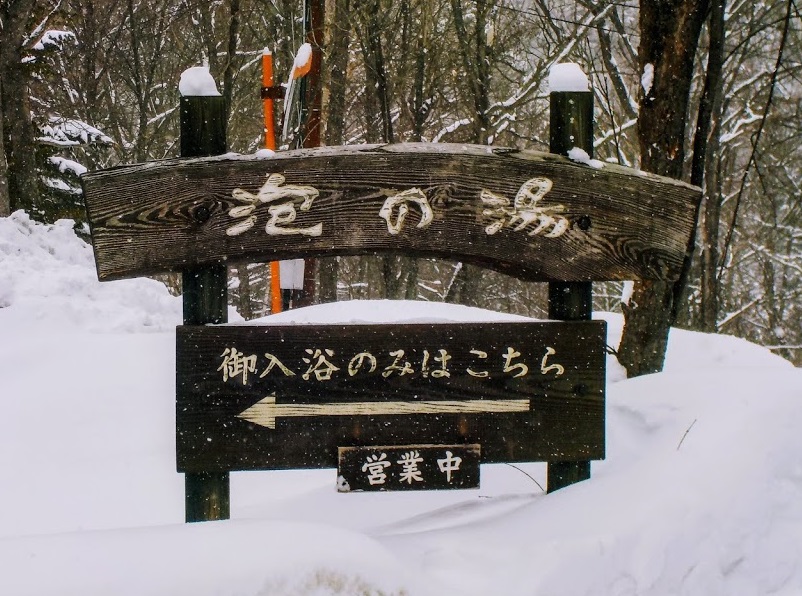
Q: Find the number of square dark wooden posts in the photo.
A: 2